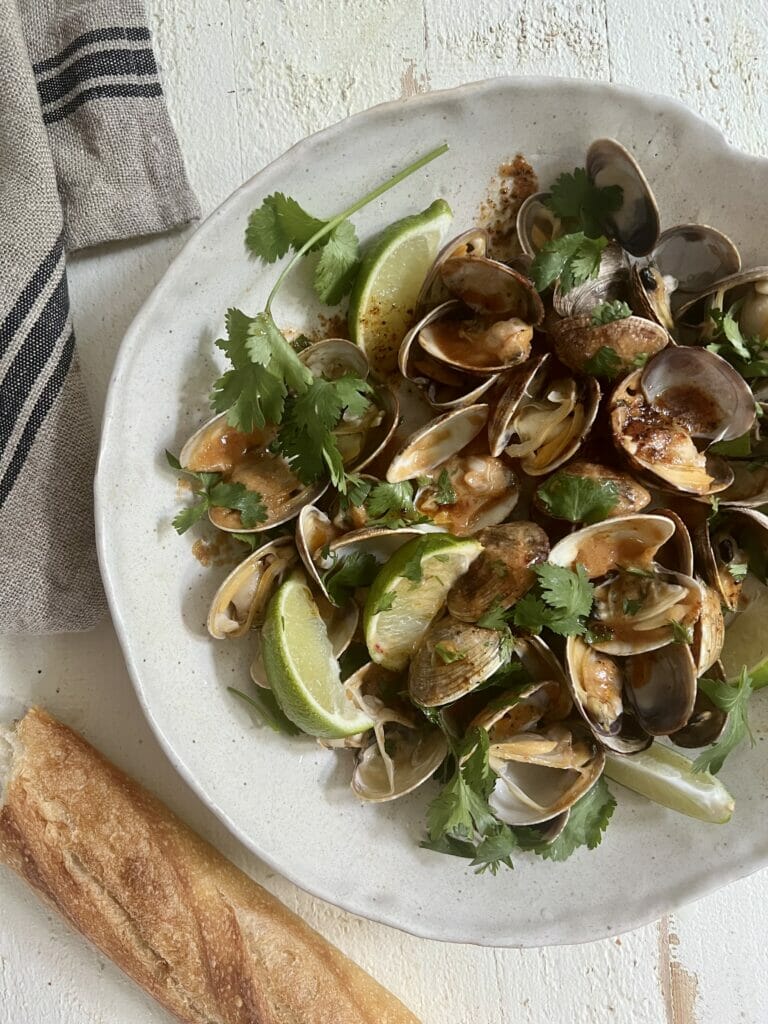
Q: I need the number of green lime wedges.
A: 5